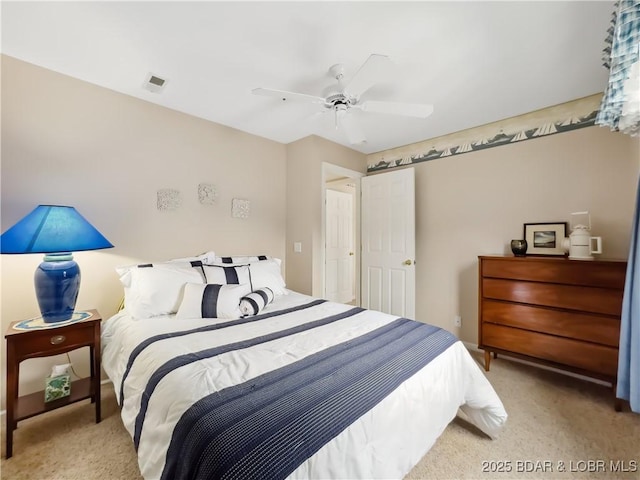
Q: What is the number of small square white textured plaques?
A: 3